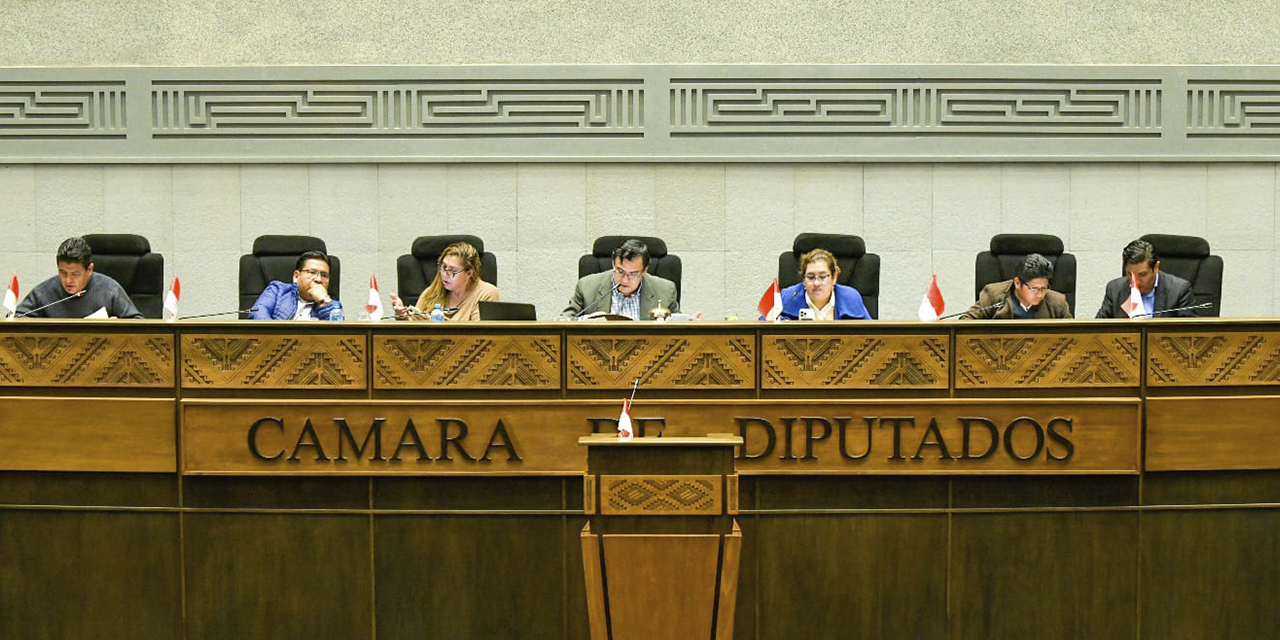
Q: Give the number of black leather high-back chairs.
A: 7